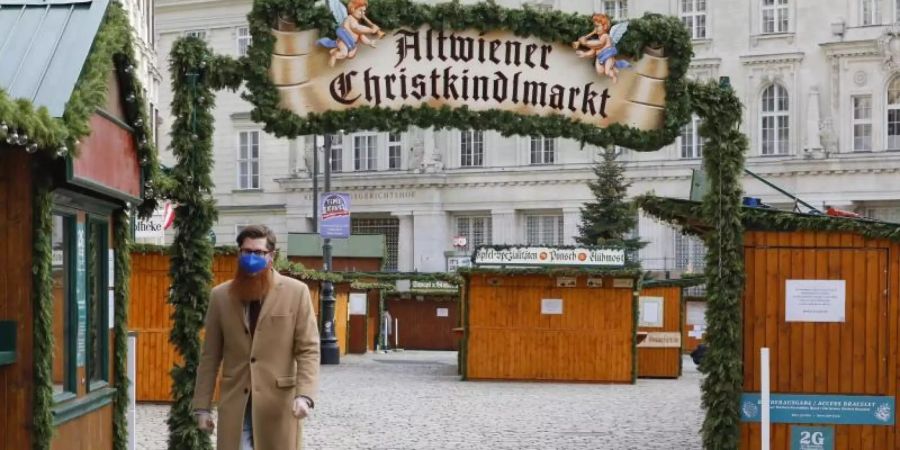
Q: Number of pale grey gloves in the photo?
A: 0